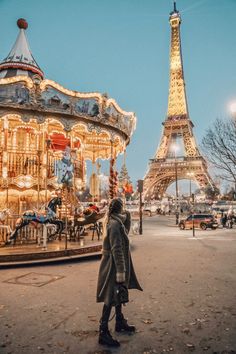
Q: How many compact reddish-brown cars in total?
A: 1